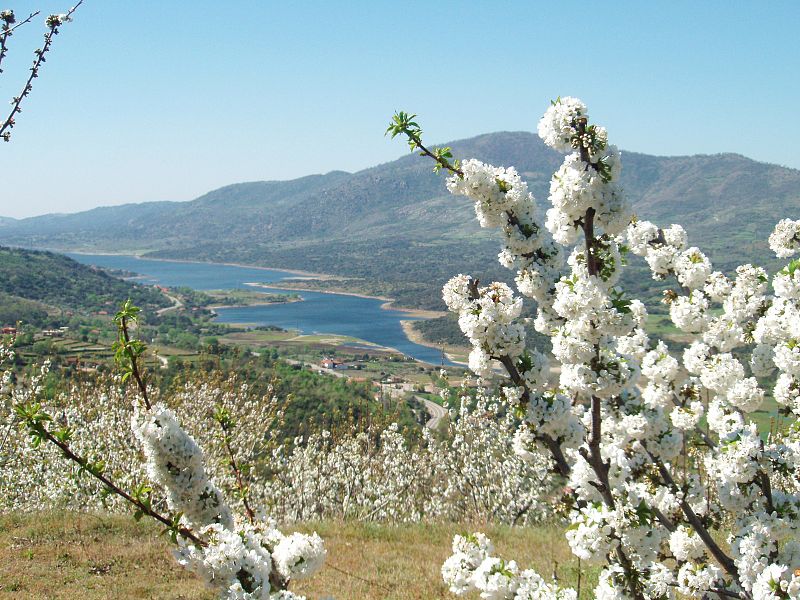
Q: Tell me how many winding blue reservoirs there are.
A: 1